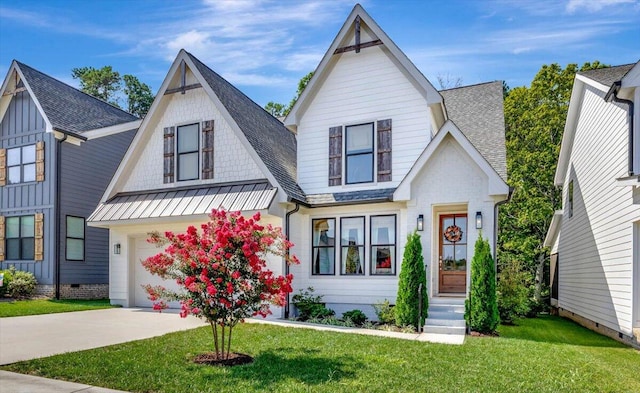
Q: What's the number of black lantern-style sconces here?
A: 3